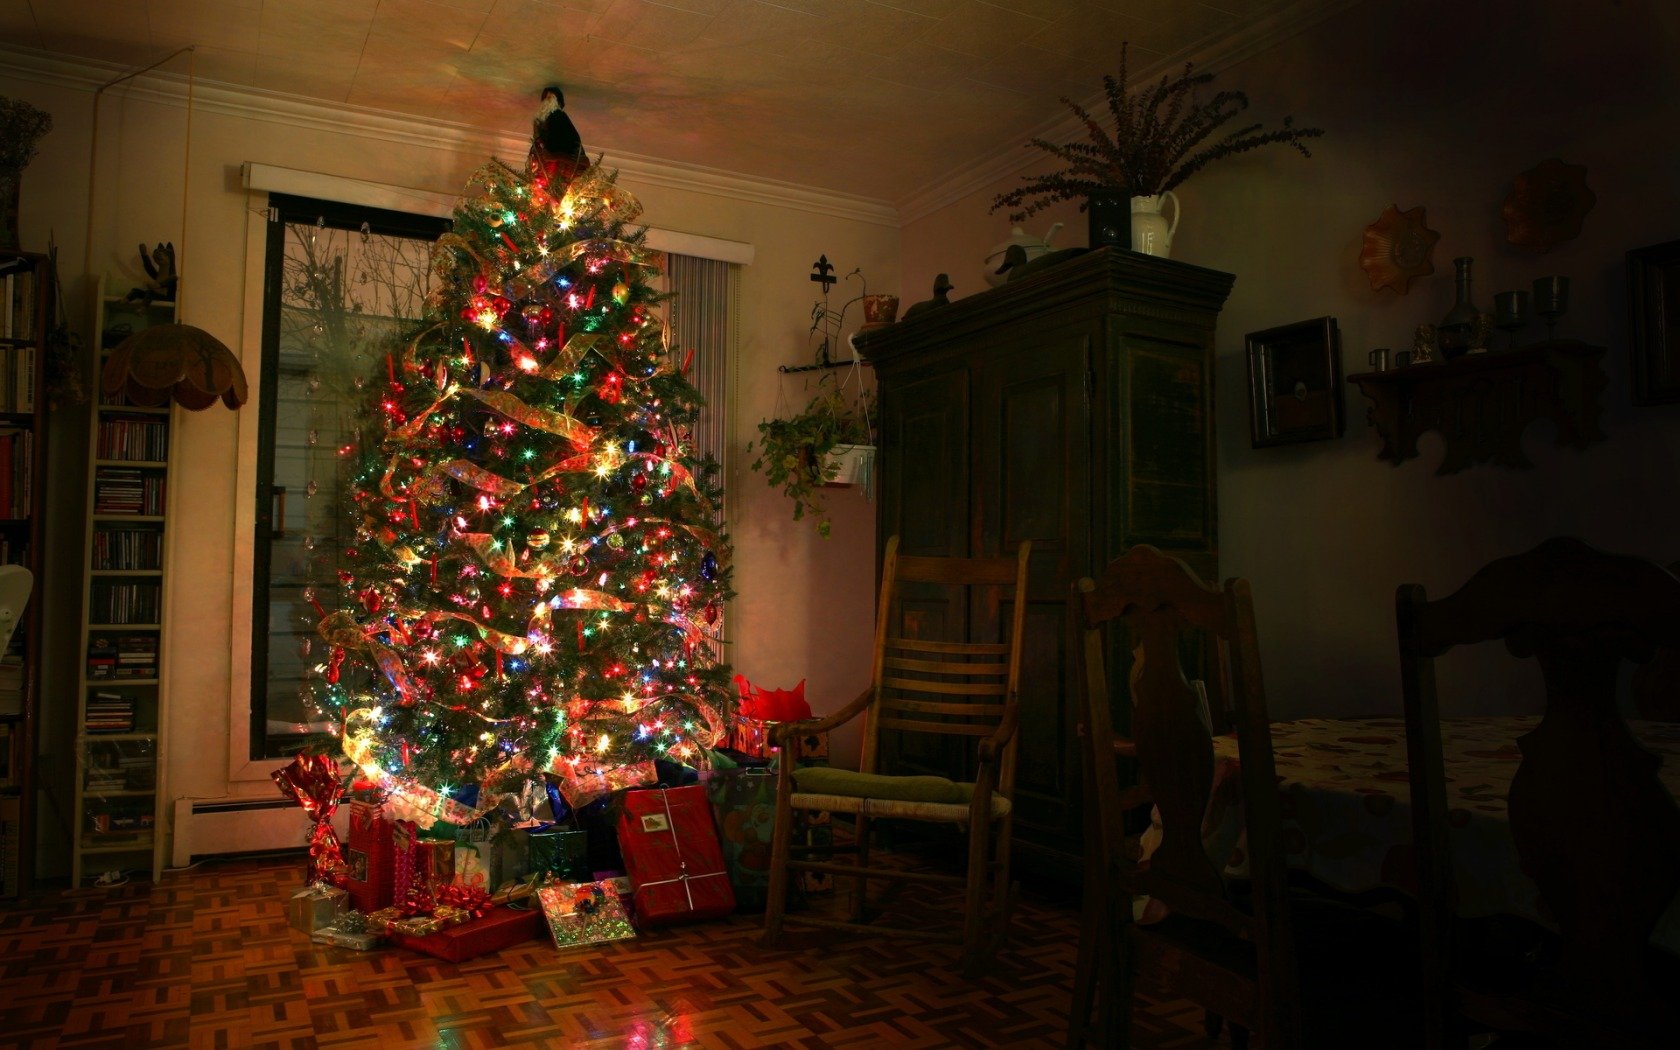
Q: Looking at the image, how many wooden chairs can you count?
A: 3